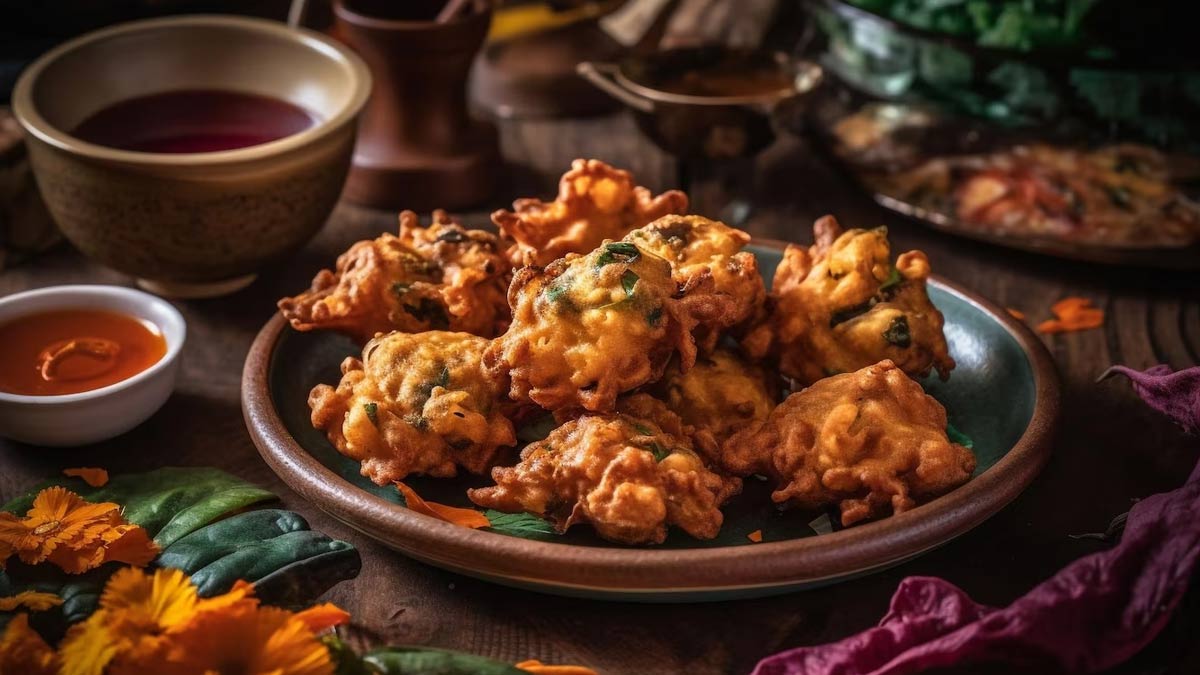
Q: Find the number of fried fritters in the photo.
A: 9